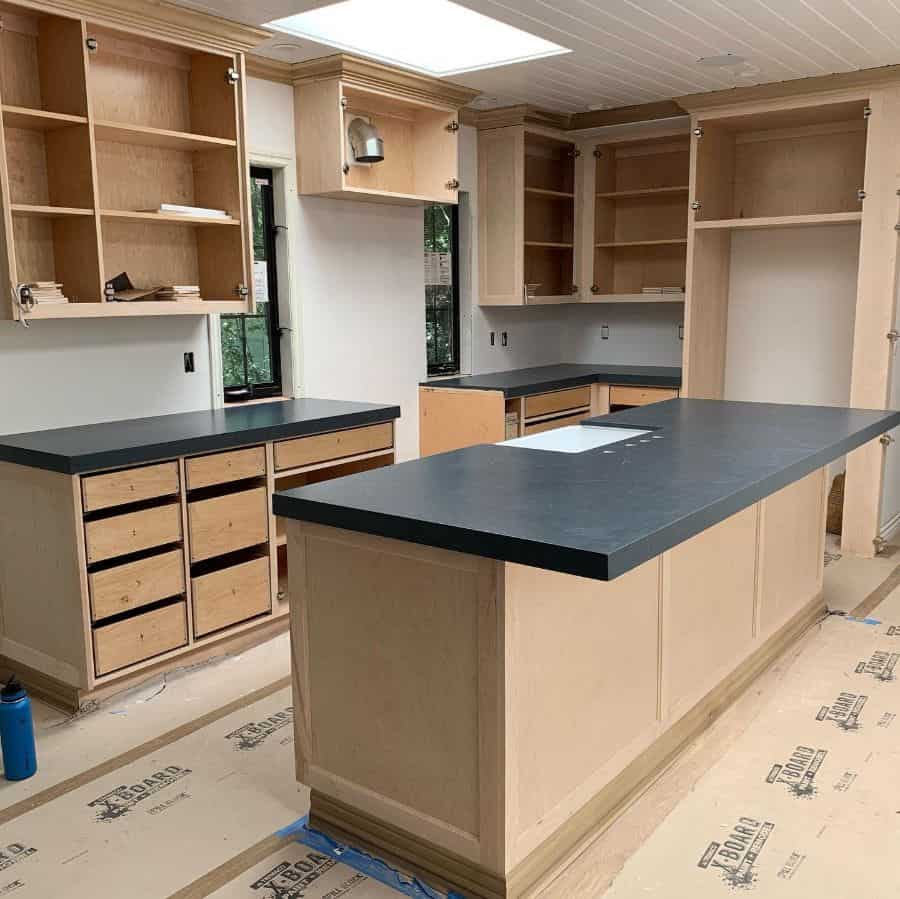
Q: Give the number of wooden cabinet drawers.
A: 11